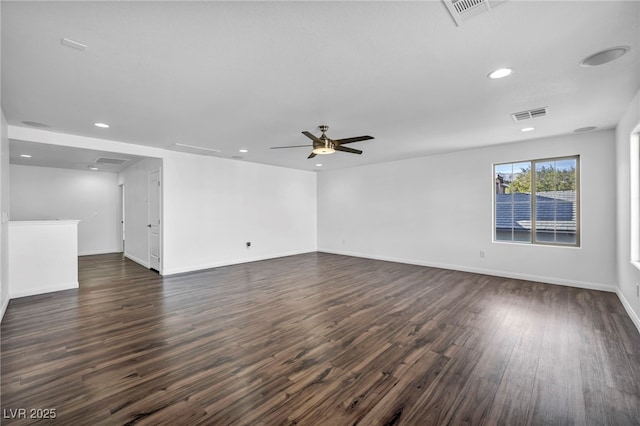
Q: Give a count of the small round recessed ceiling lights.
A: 7